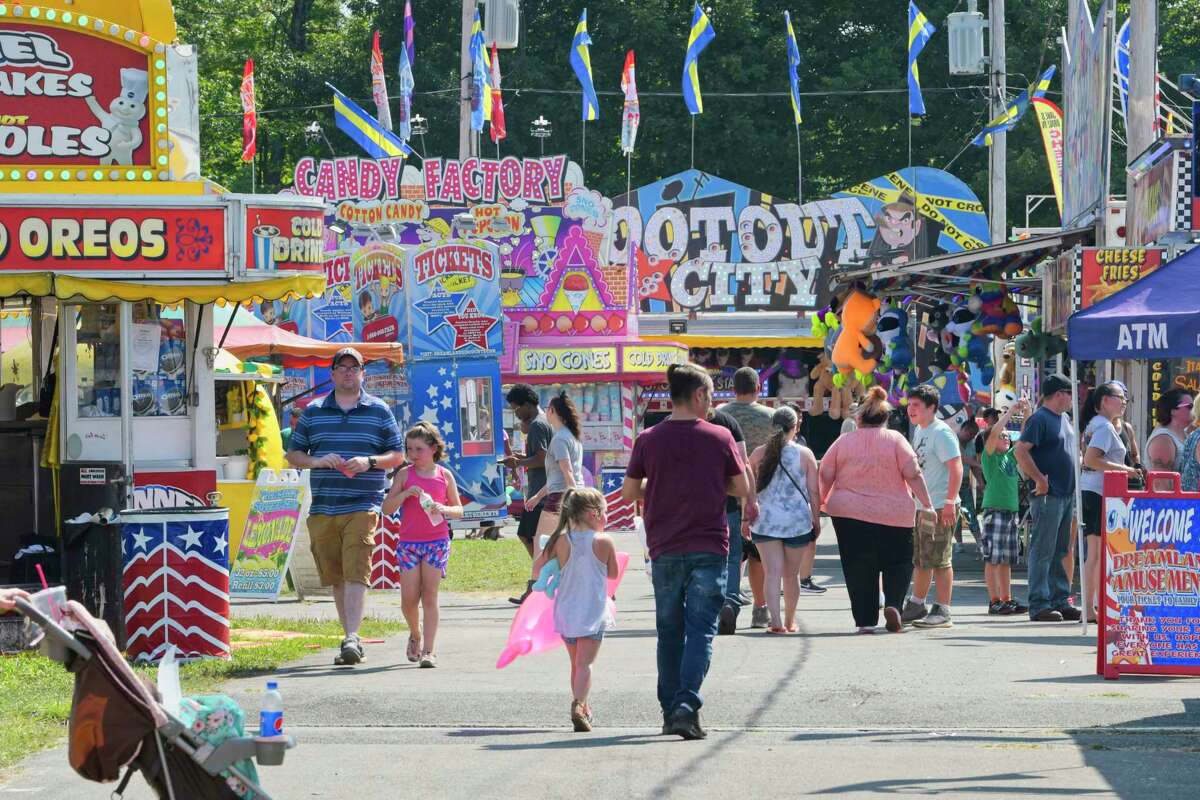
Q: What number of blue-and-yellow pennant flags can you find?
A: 7